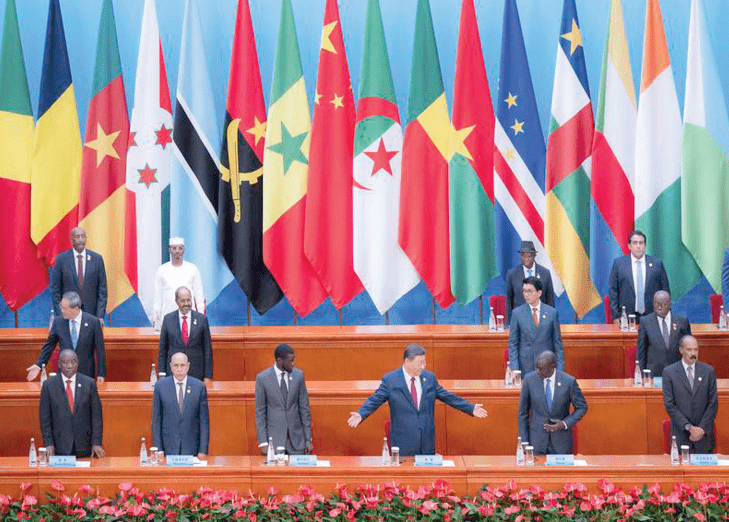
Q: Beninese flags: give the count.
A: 1